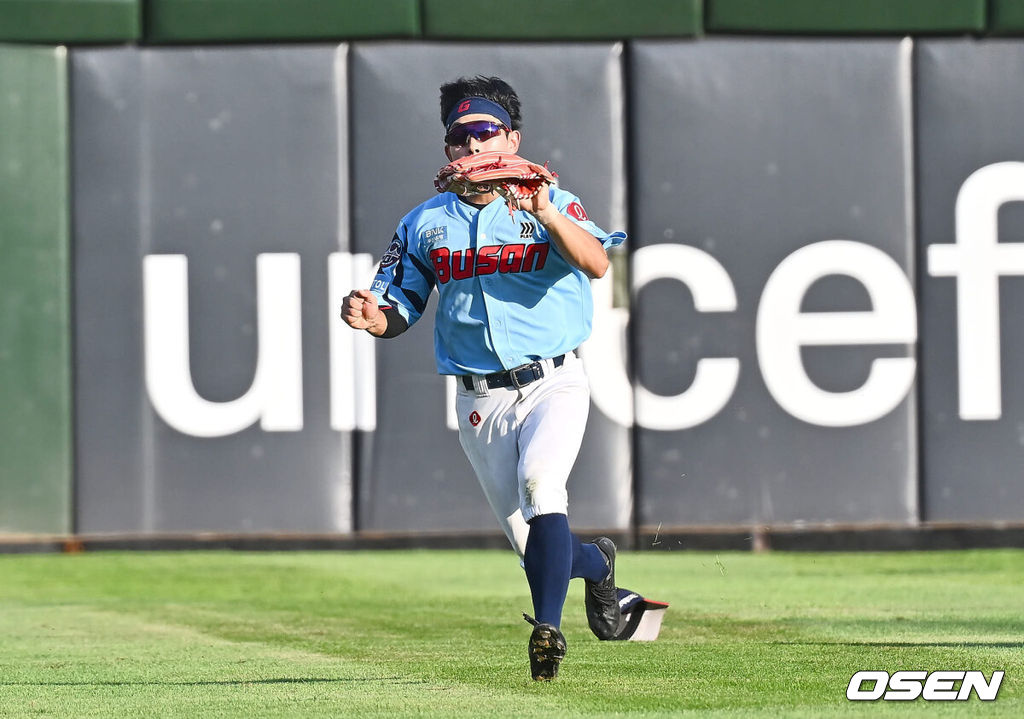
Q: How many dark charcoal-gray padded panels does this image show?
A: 4